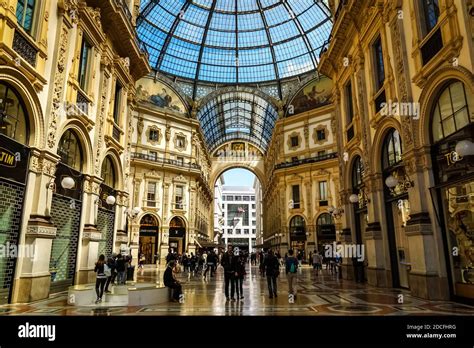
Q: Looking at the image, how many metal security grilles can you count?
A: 3